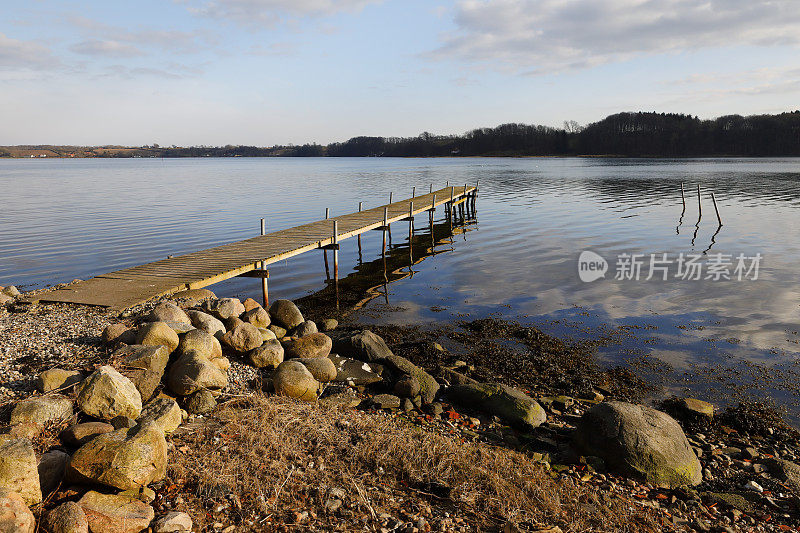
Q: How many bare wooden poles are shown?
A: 3